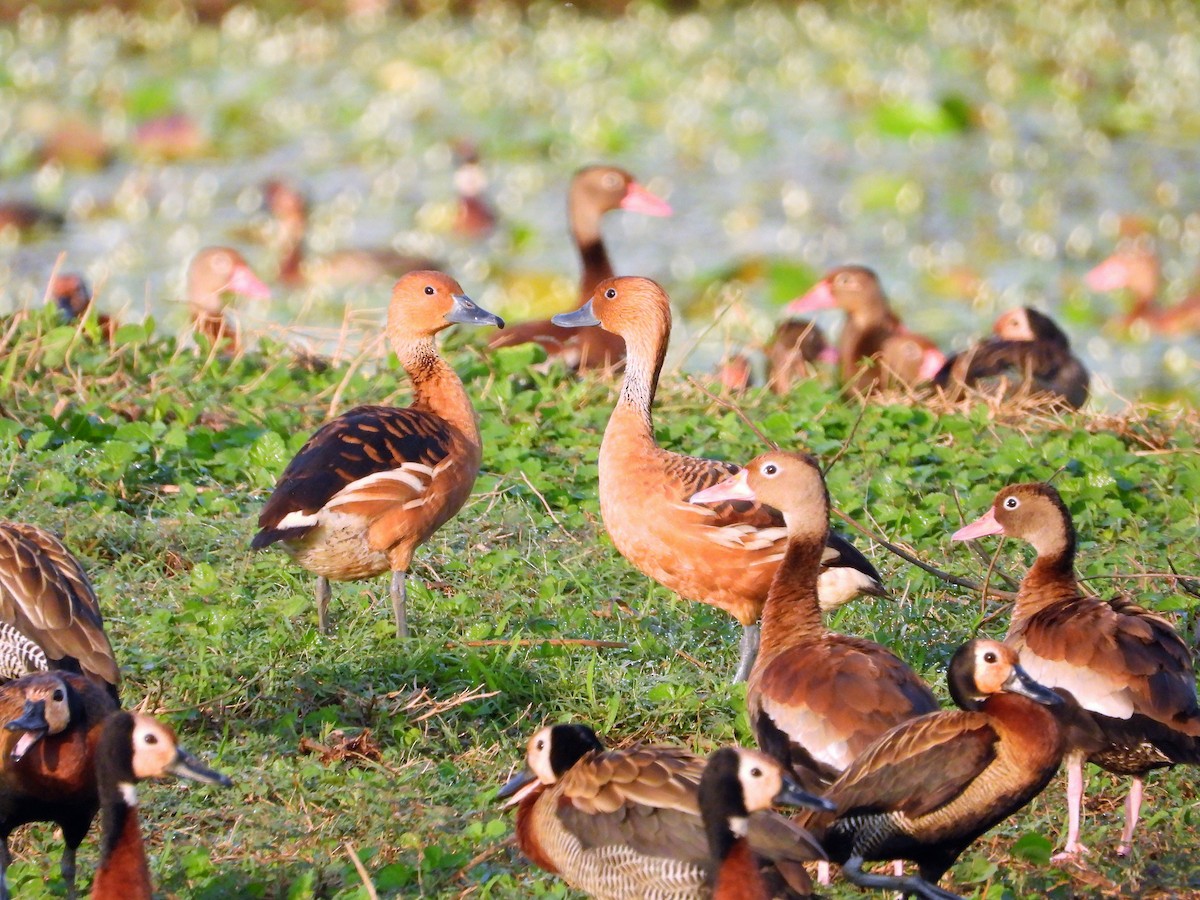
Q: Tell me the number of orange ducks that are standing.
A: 2